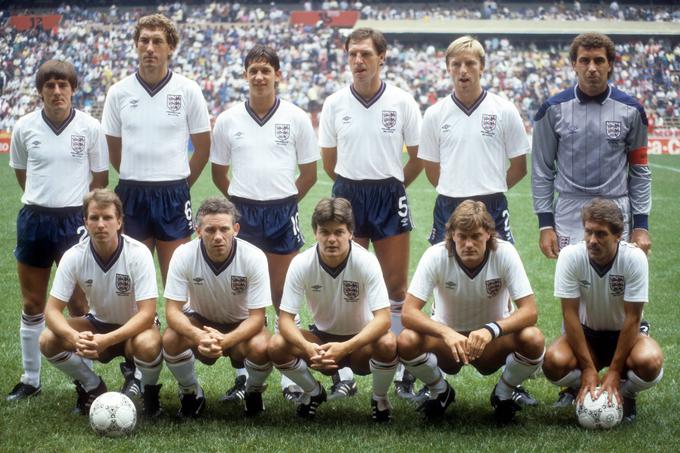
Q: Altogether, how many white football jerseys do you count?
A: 10